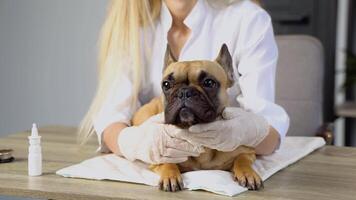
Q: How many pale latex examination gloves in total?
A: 2